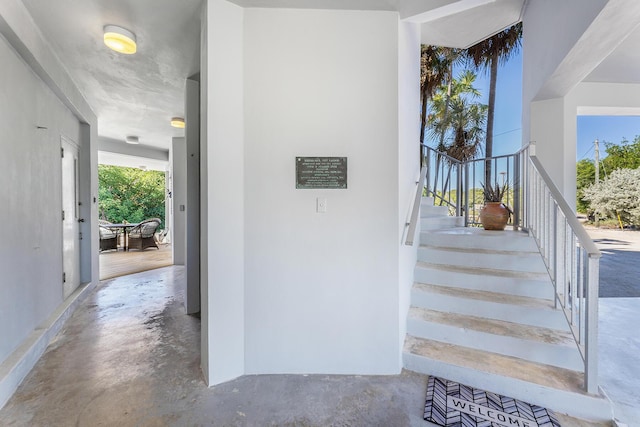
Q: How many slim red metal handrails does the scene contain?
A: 0